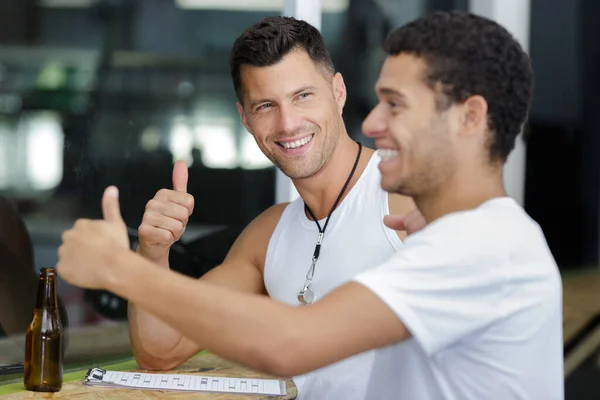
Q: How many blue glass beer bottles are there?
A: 0